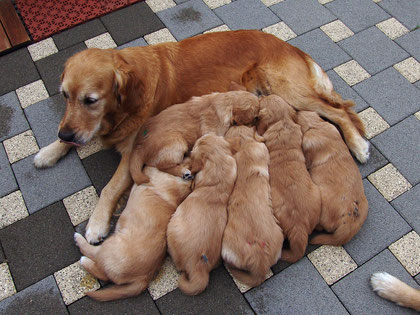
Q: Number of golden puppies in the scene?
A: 6